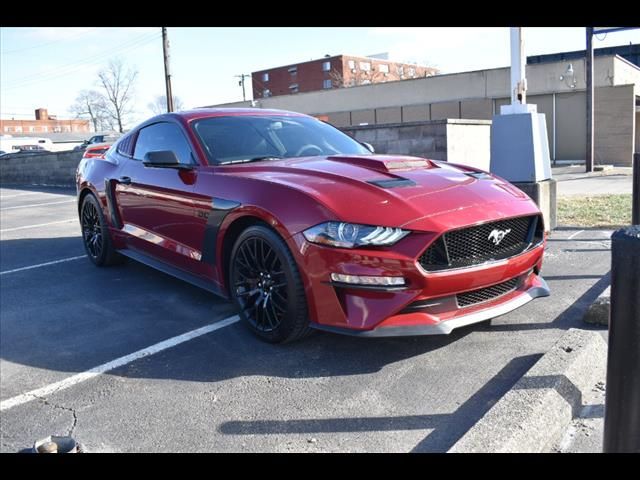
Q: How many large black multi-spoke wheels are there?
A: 2